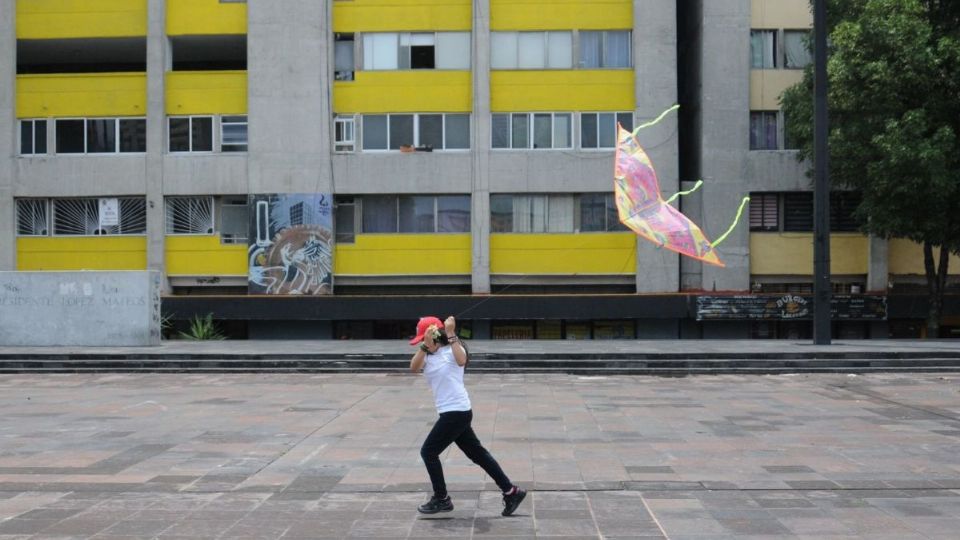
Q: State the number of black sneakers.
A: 2